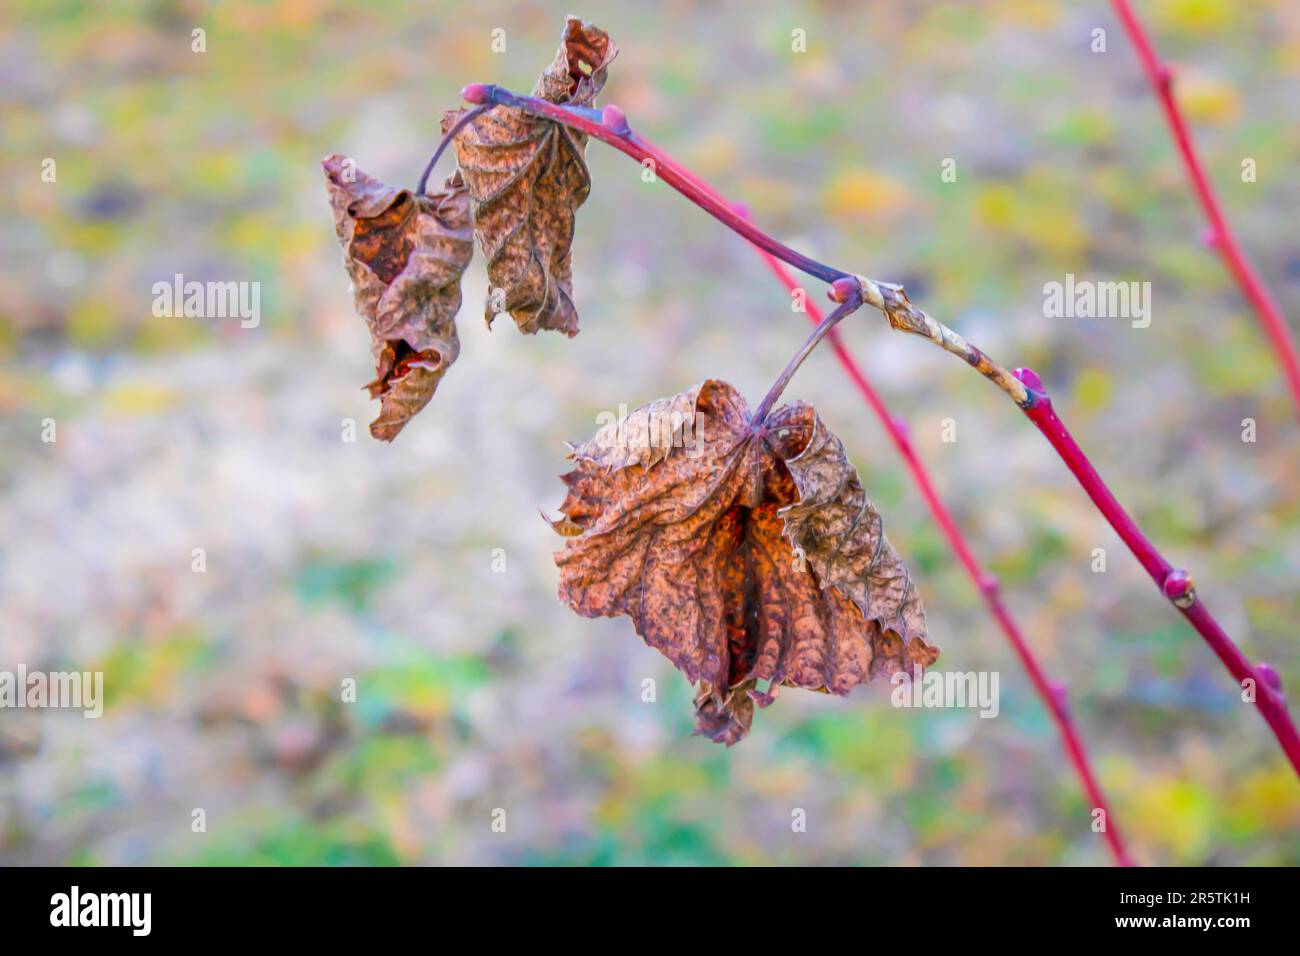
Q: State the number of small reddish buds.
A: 12